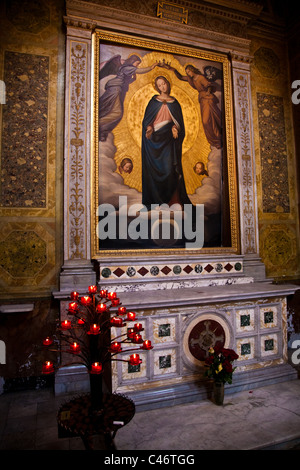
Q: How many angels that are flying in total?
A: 2